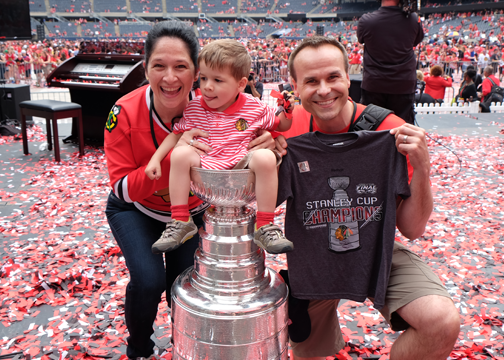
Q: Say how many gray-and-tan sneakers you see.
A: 2